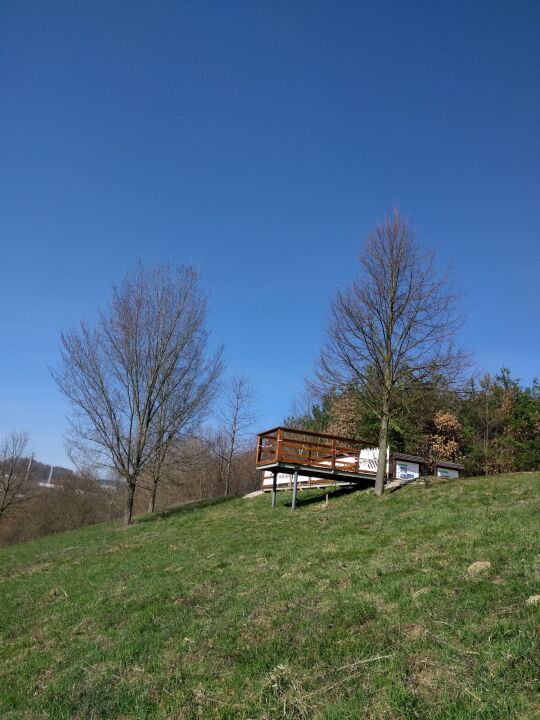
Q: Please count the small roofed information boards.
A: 2